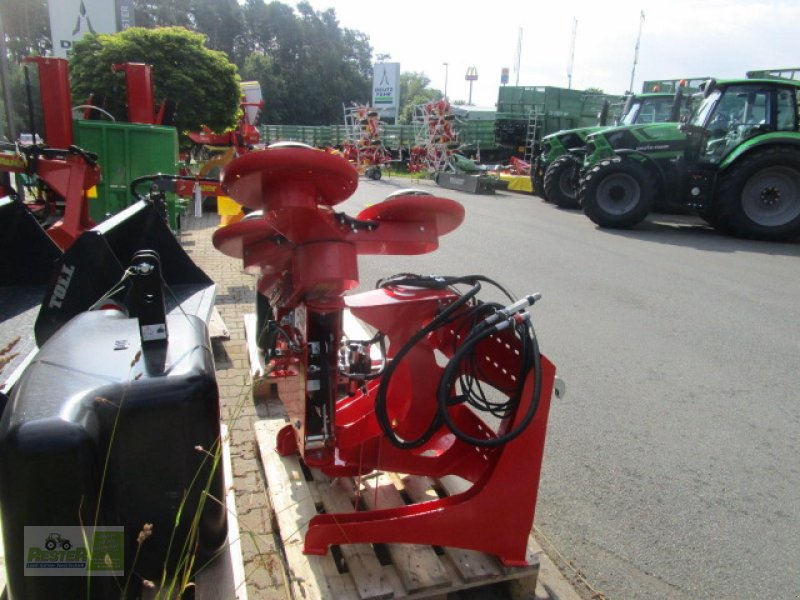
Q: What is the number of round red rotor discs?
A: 3